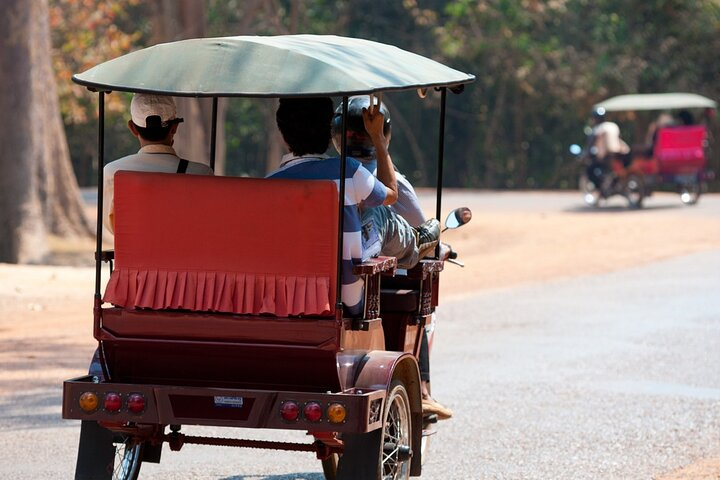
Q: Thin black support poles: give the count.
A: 4